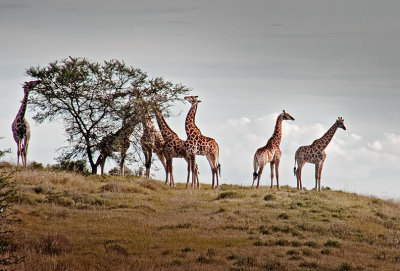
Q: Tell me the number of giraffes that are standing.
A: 7